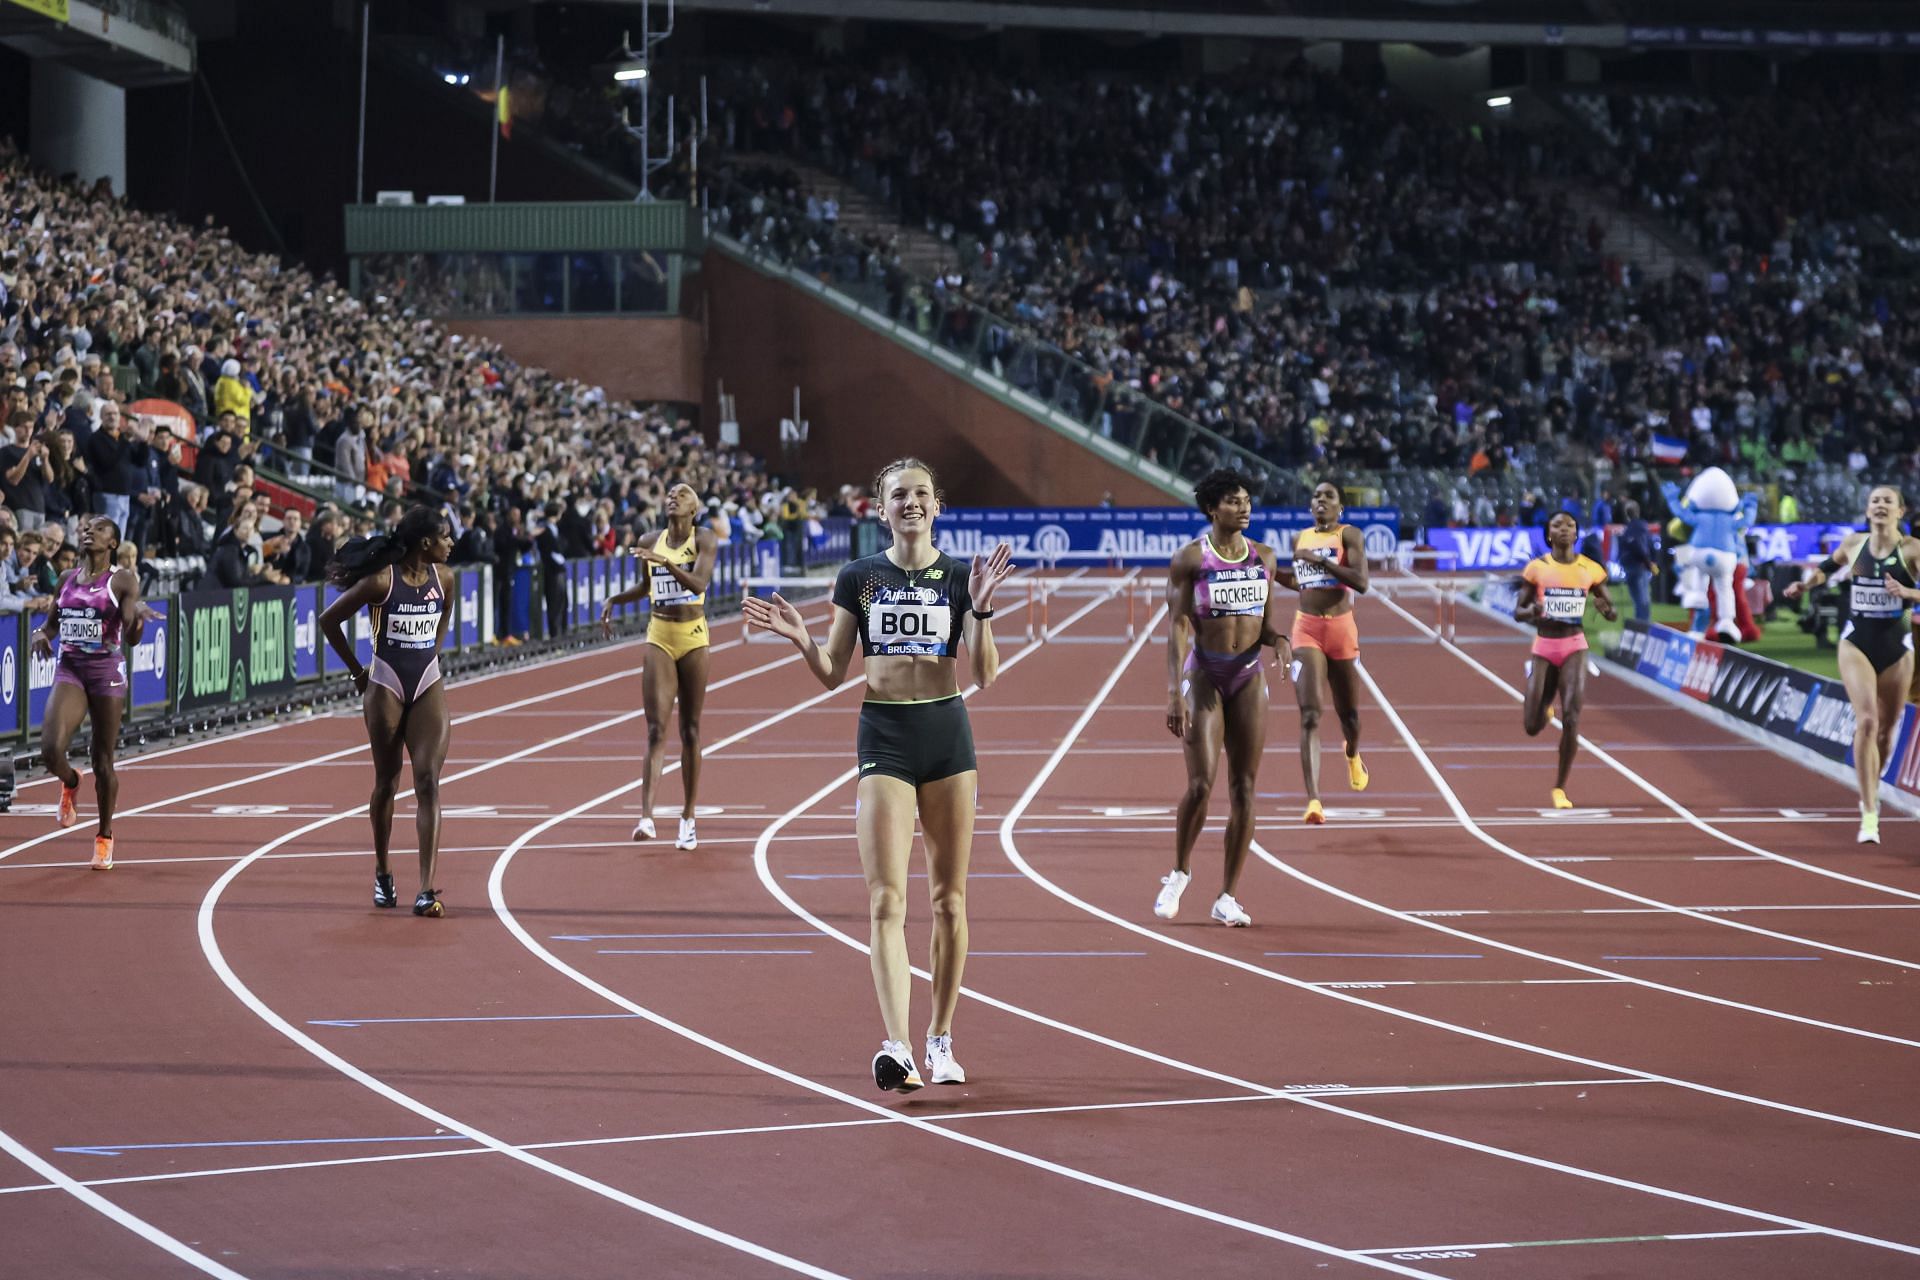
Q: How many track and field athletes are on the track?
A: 8